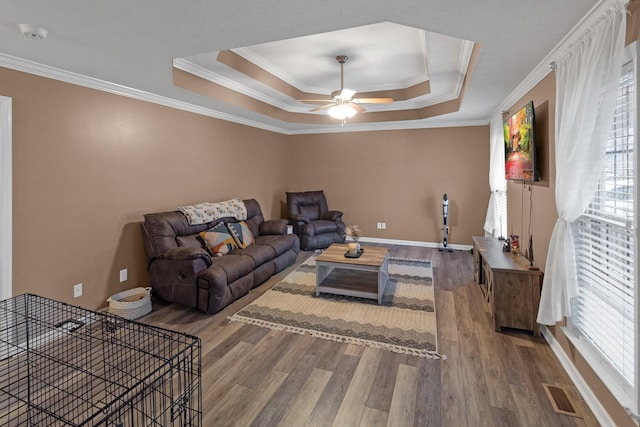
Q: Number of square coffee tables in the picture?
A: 1